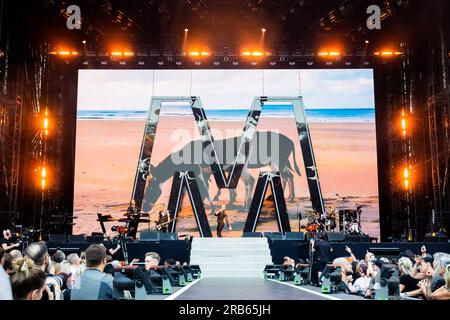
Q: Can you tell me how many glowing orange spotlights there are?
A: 10